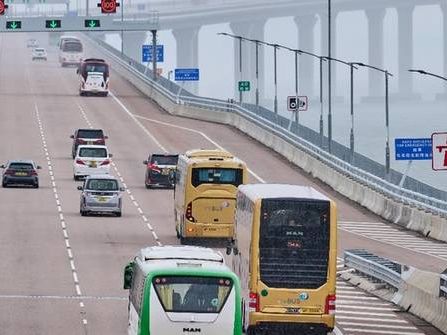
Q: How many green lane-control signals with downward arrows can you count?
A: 3